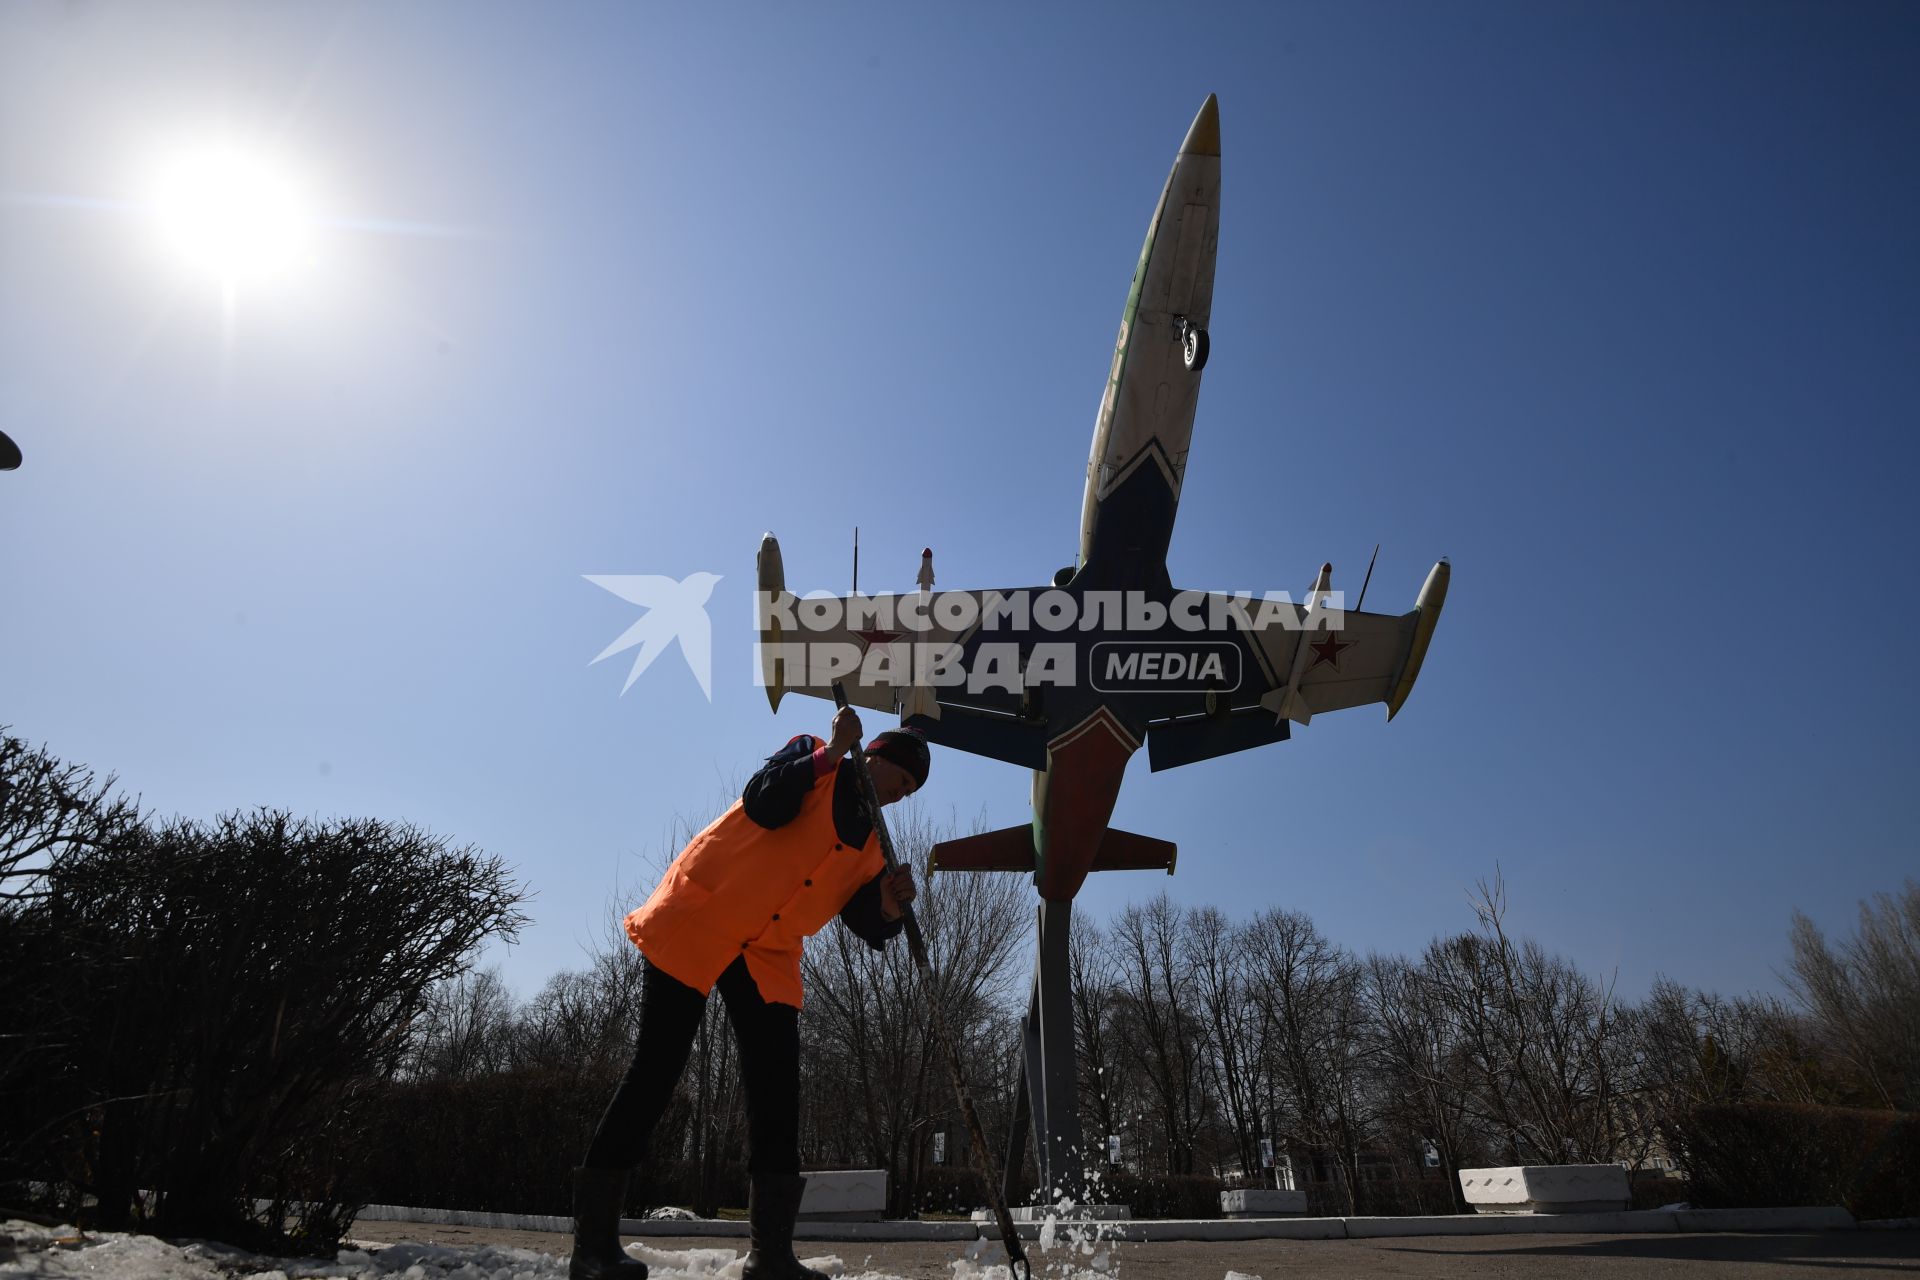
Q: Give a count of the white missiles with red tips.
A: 2